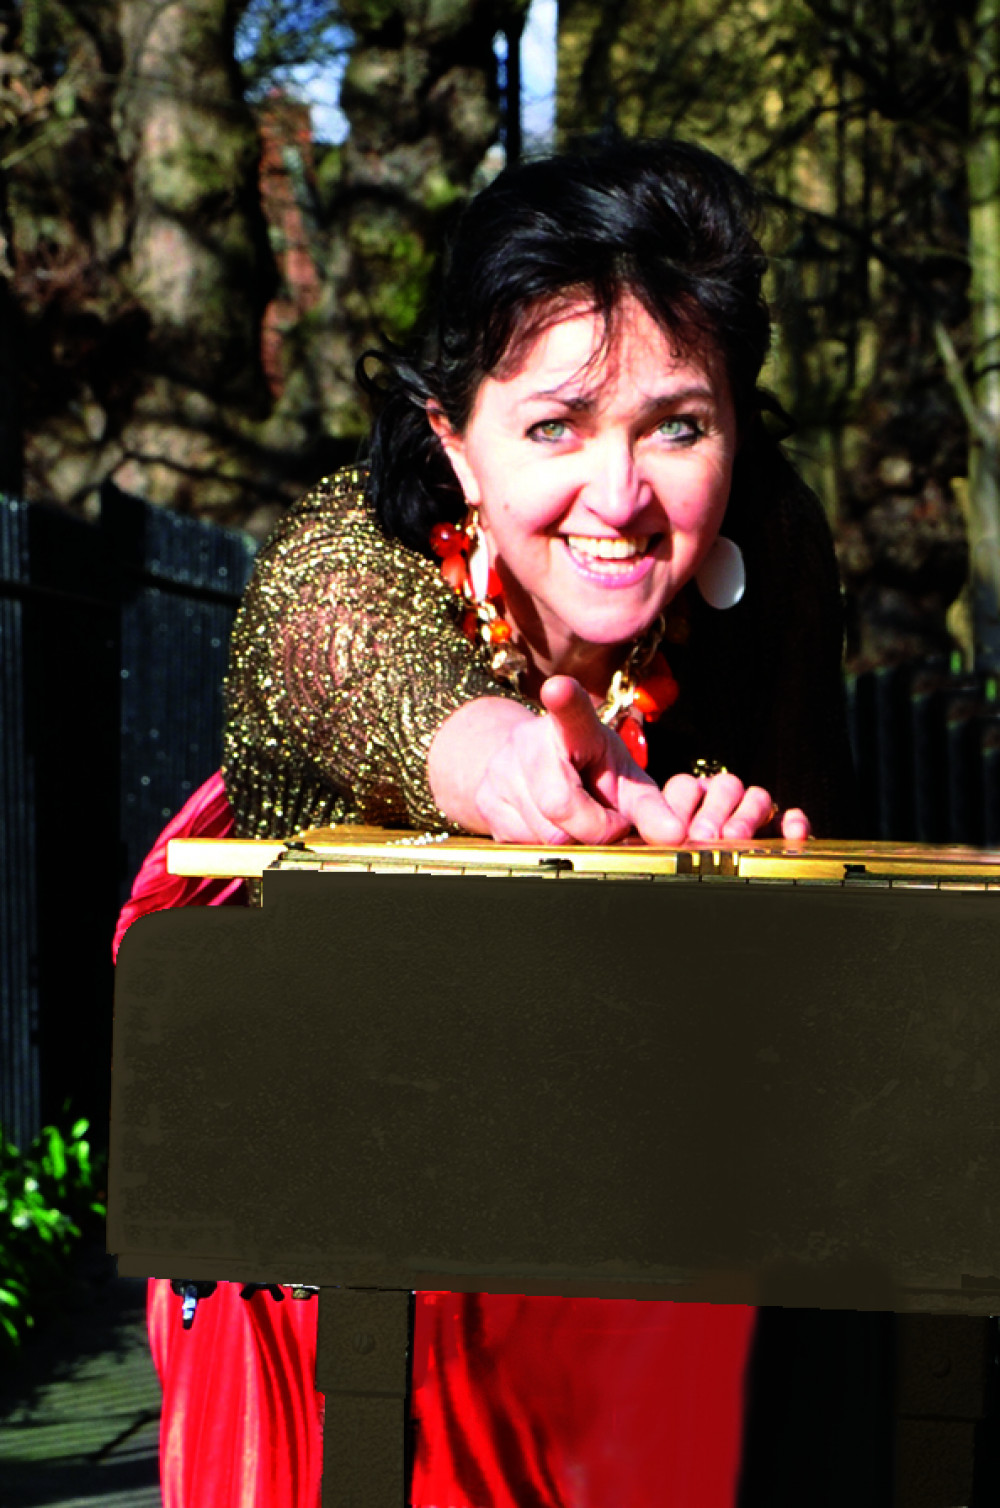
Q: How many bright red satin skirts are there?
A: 1